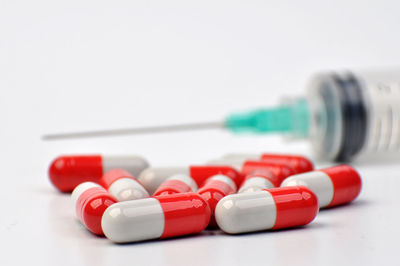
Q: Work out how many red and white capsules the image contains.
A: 12